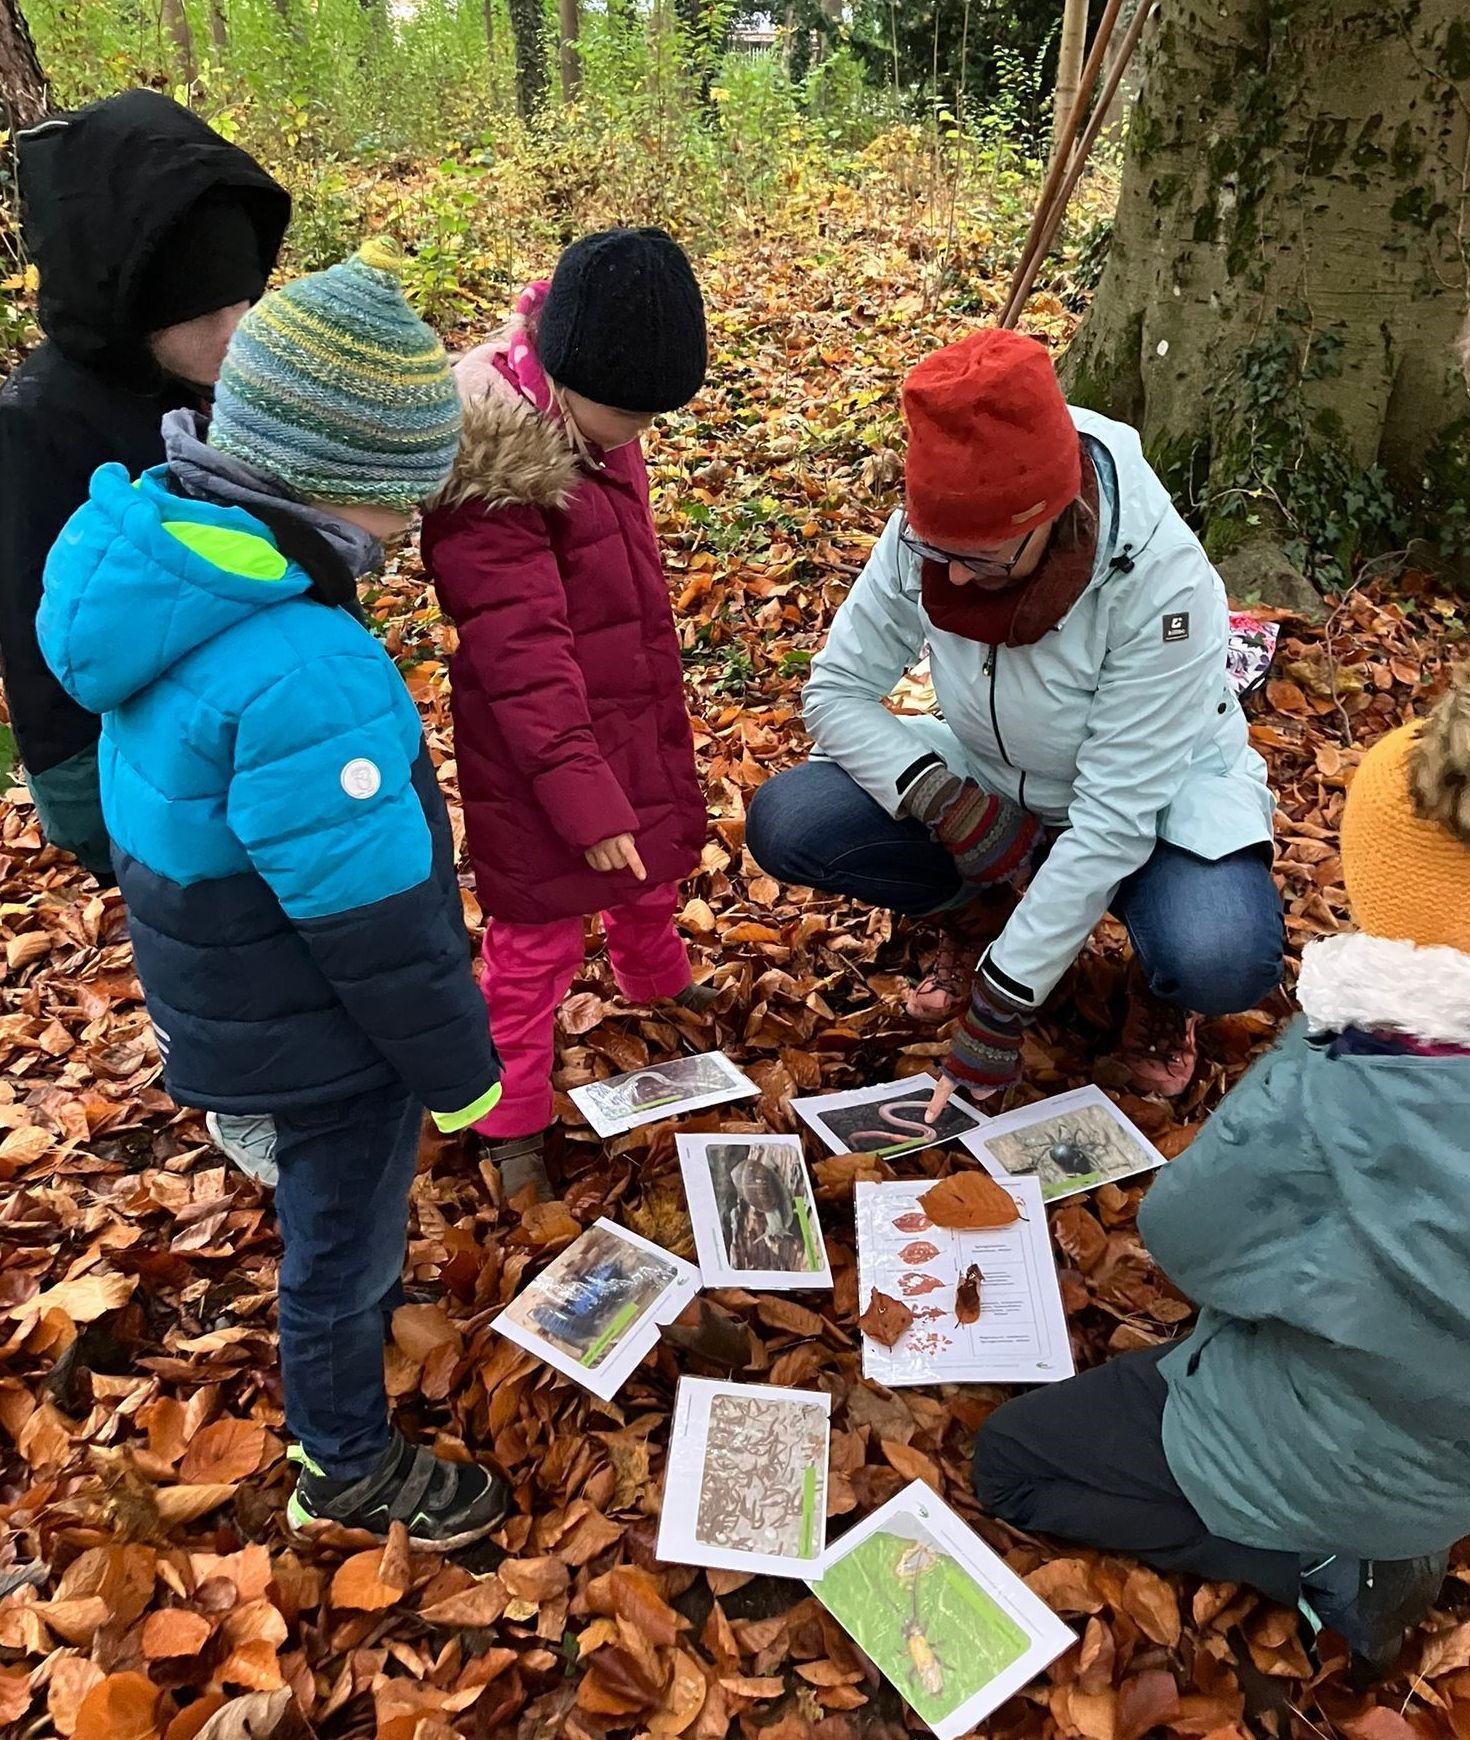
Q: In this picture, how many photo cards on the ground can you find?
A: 7